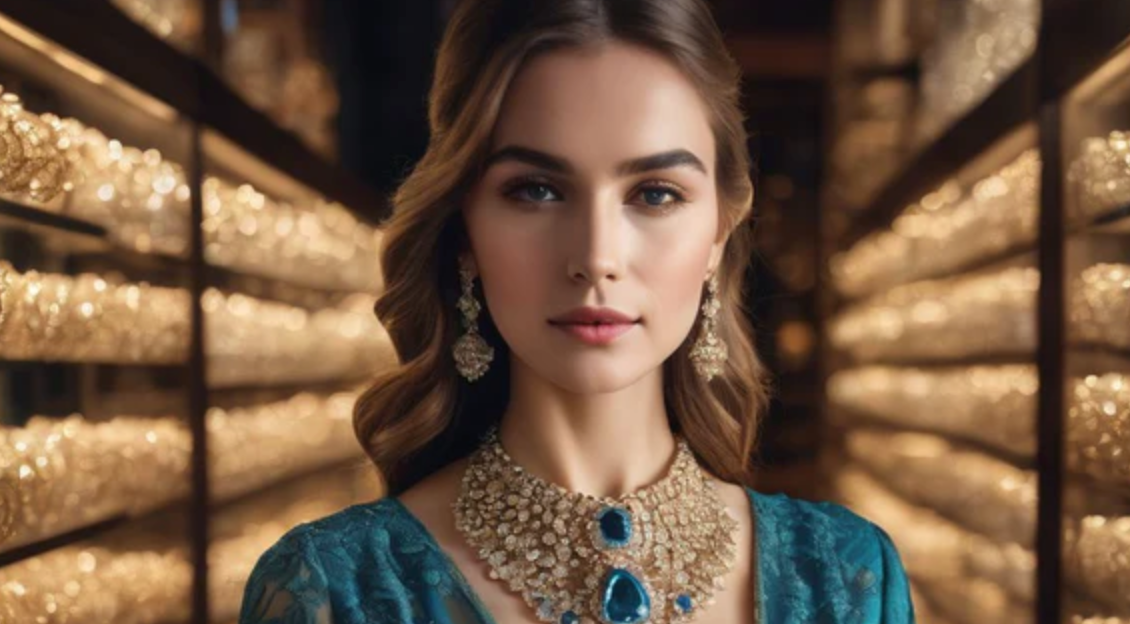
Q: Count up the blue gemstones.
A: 4